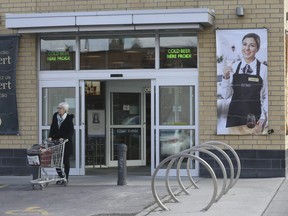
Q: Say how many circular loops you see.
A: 4